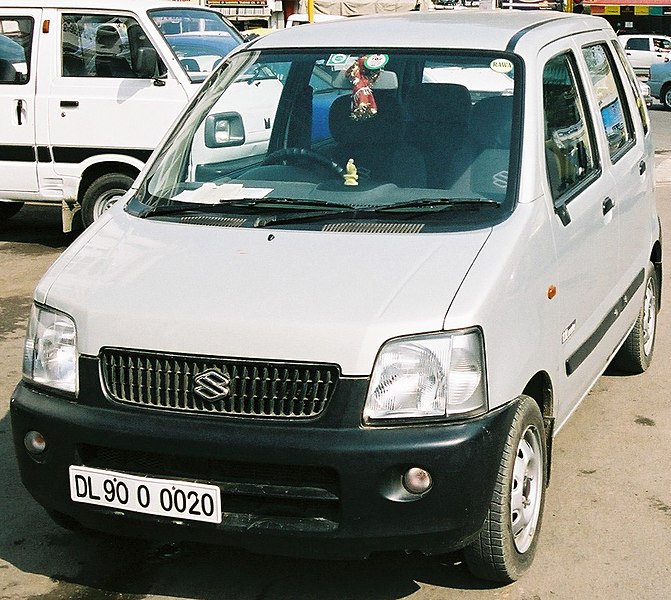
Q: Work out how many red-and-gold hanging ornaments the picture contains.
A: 1